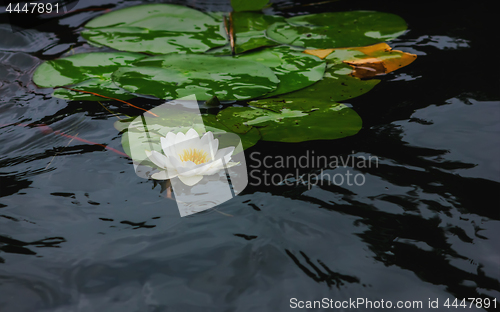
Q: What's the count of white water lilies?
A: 1